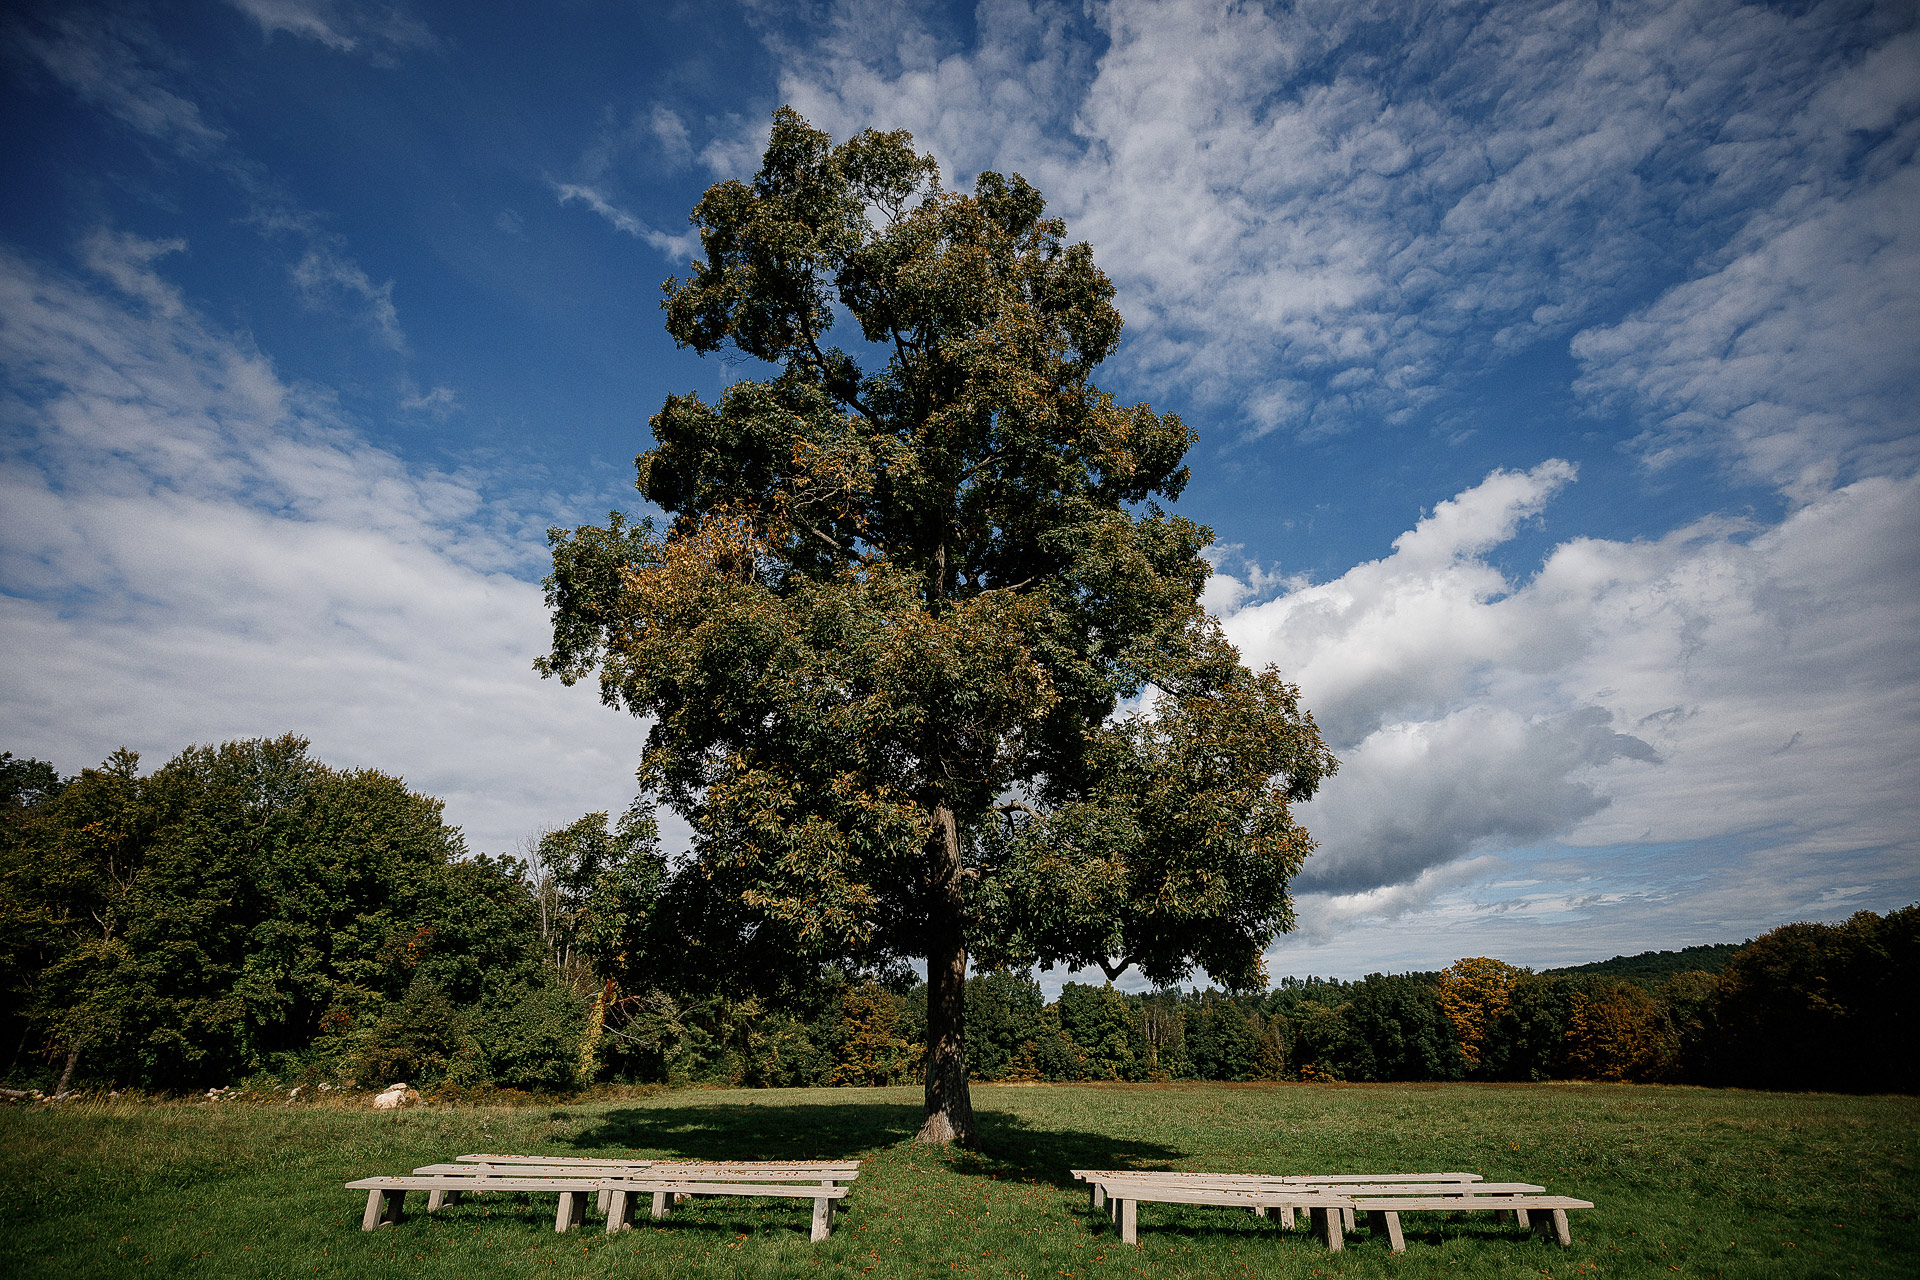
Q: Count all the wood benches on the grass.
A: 12